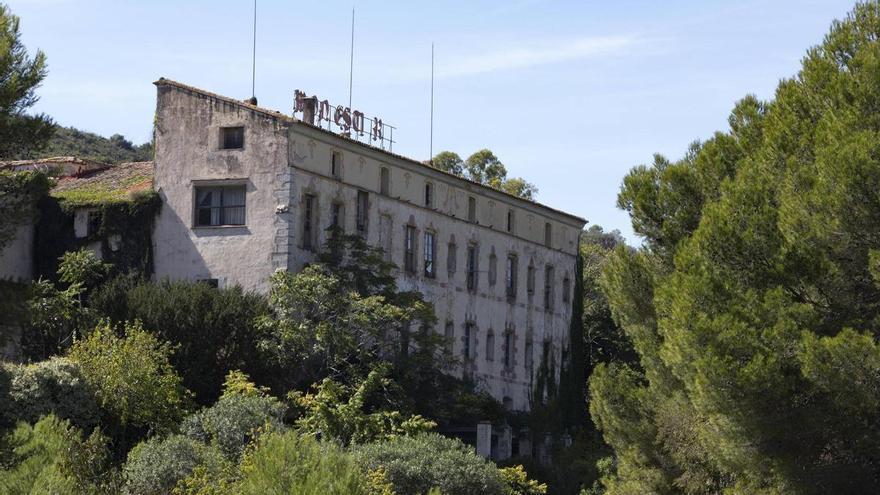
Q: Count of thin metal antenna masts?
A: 3